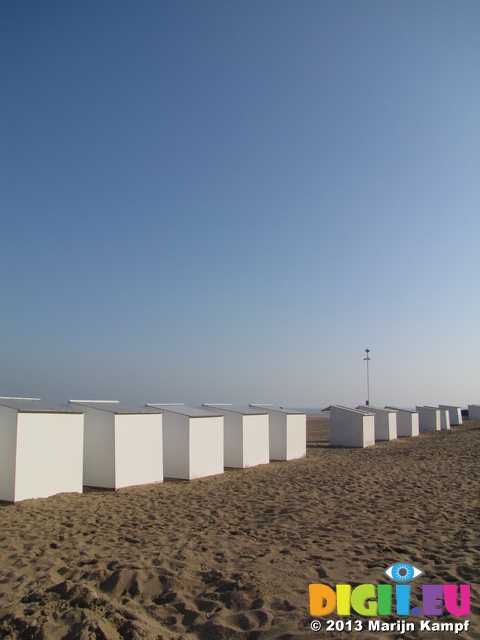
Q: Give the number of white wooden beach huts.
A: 12